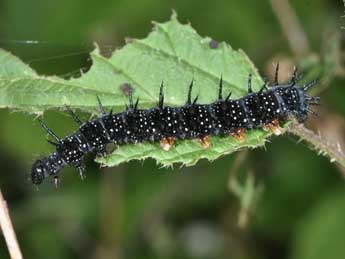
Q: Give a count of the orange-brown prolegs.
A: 4